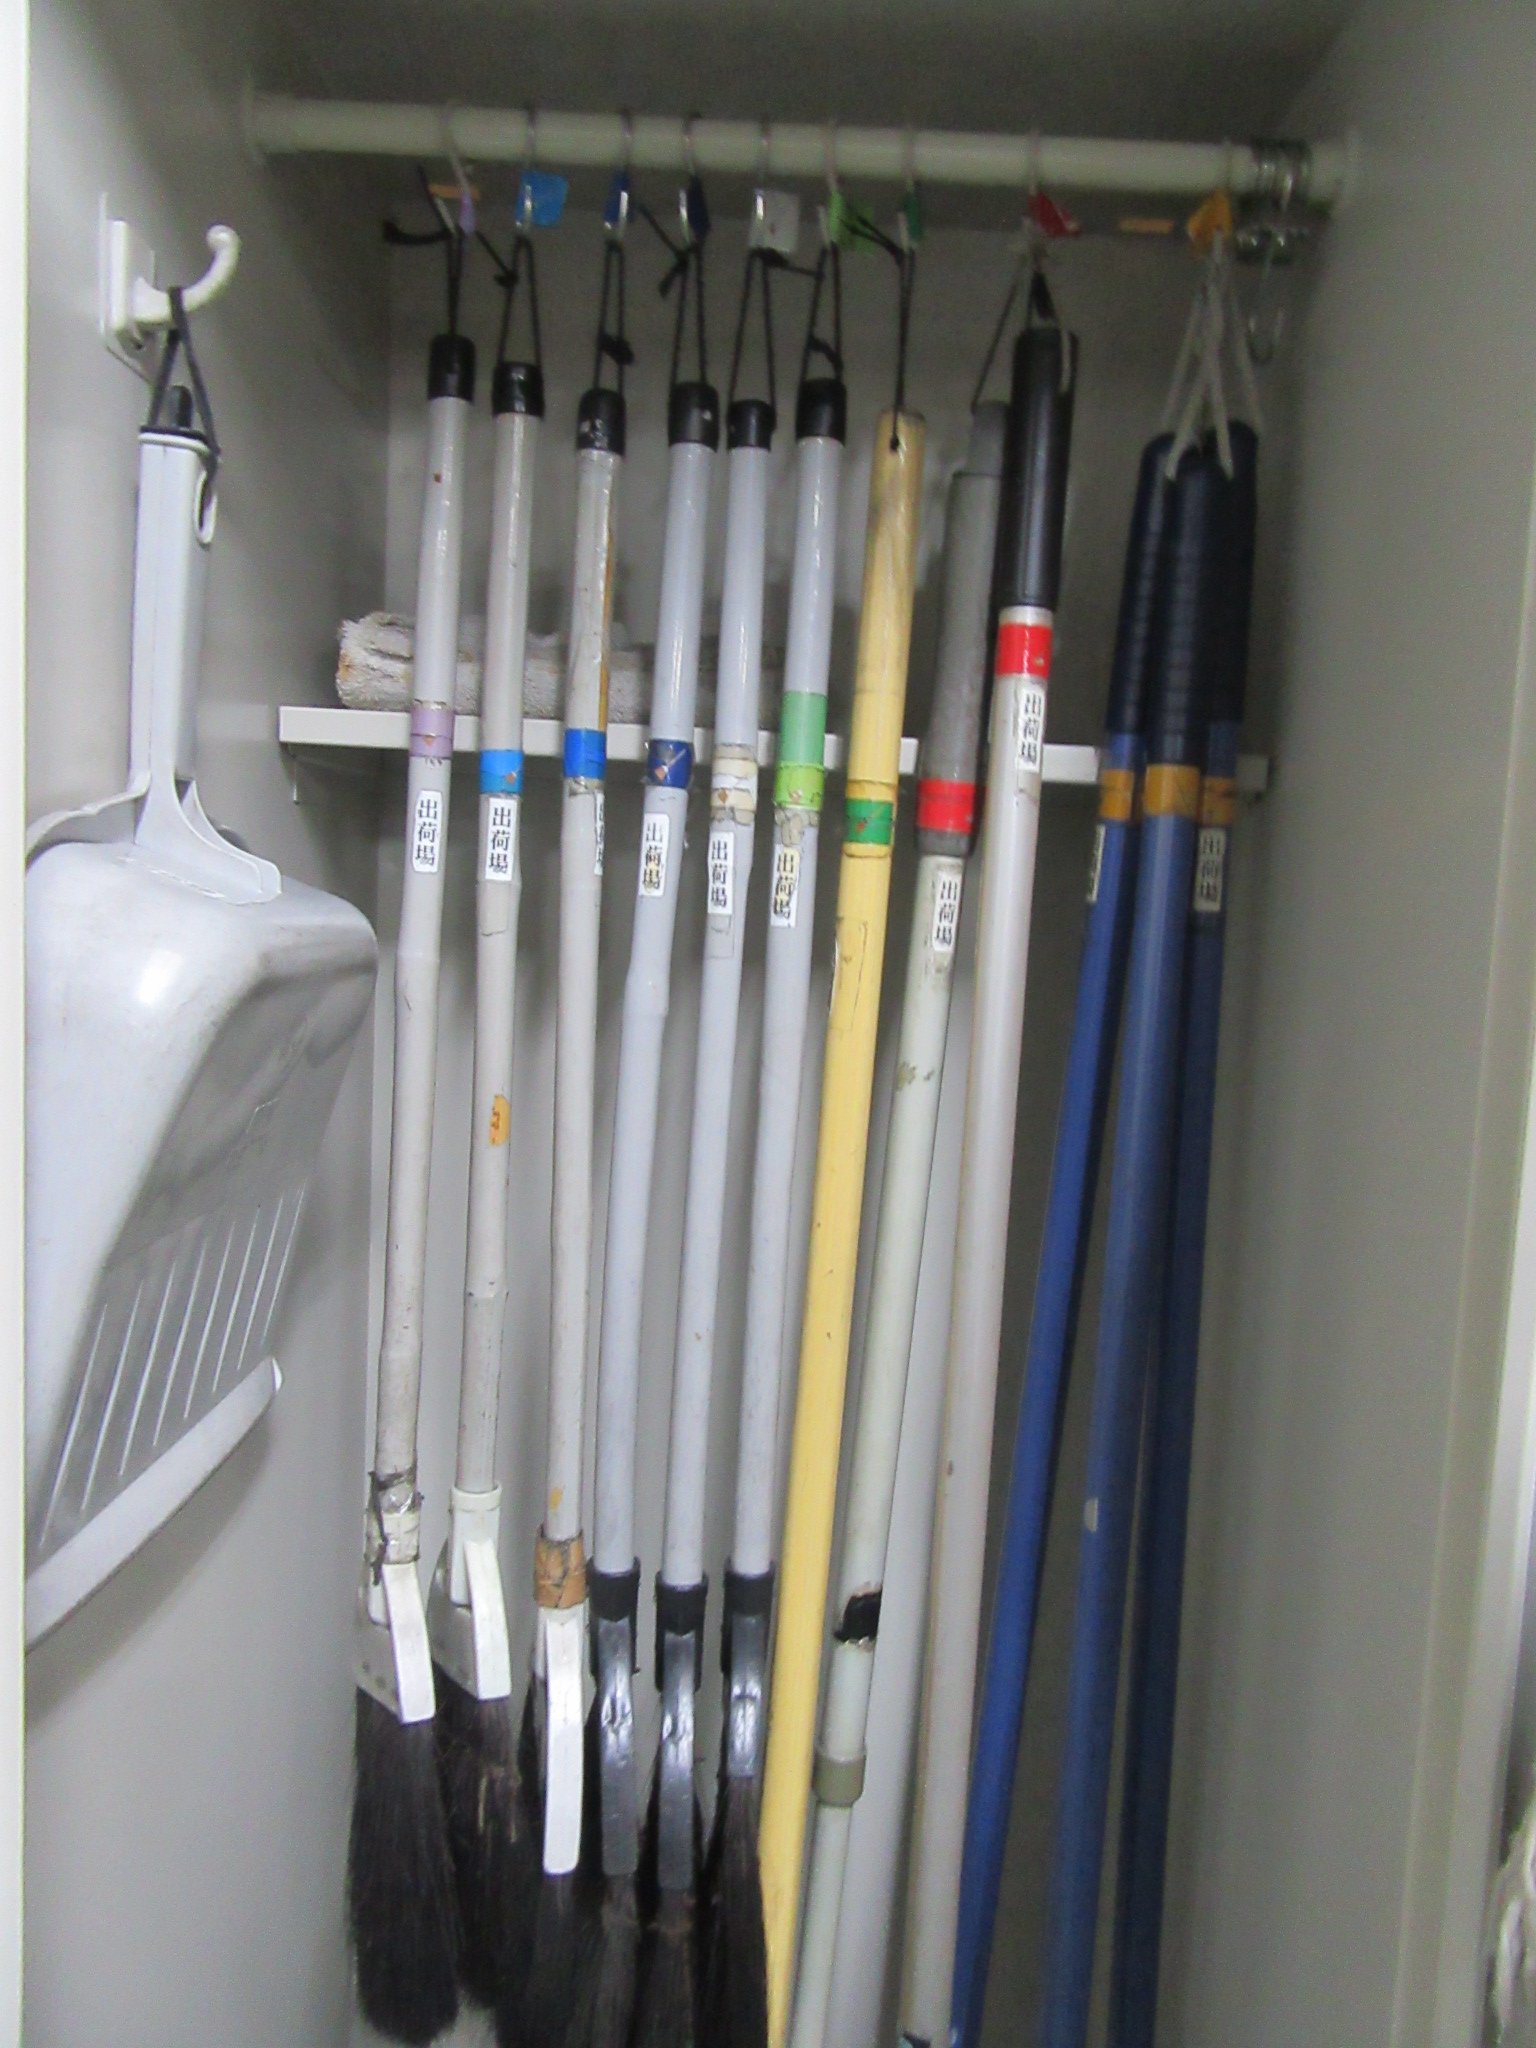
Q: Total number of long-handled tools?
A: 12